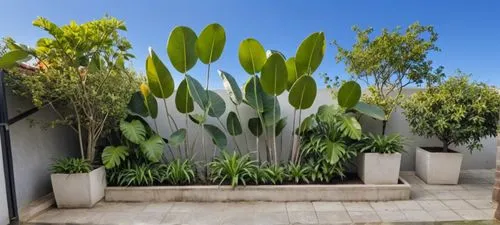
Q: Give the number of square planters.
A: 3